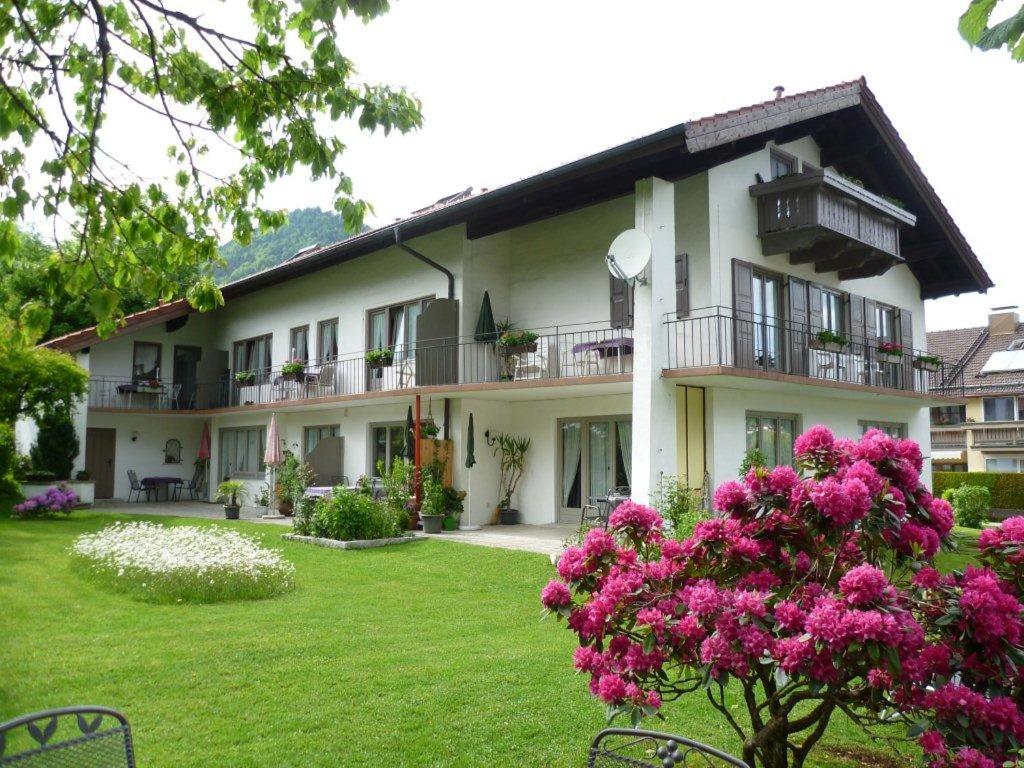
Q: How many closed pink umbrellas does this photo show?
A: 2